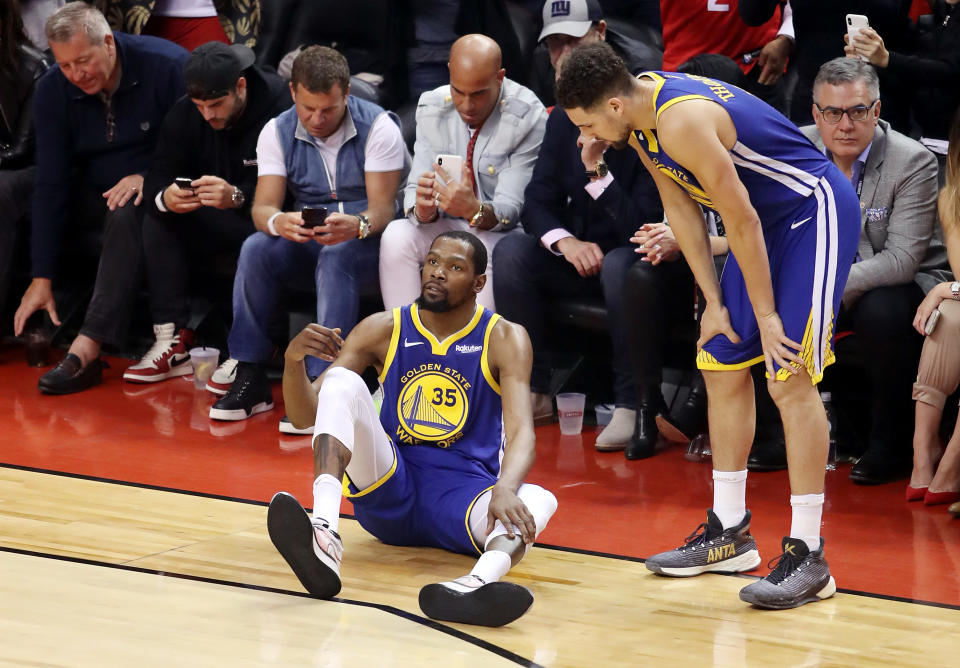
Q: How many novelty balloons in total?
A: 0